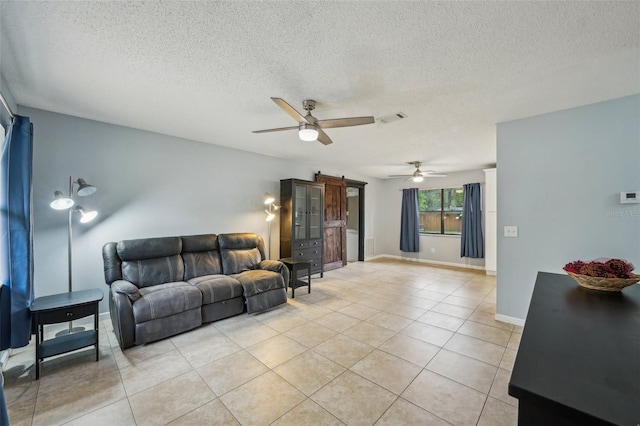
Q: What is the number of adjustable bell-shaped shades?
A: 6